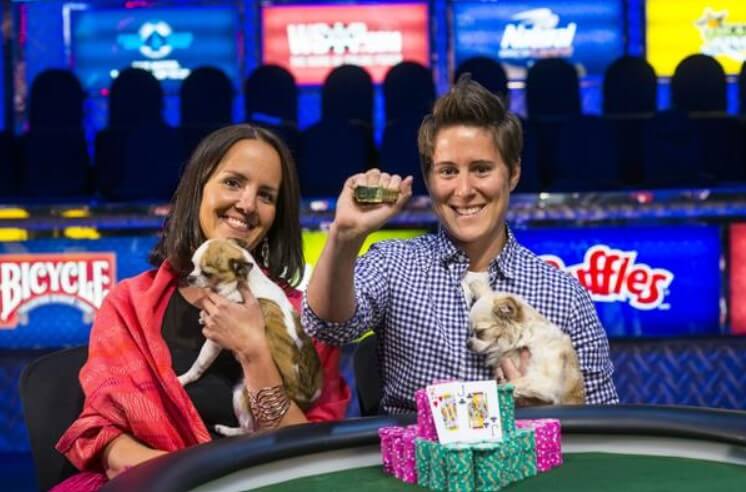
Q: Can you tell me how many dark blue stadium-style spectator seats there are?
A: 11